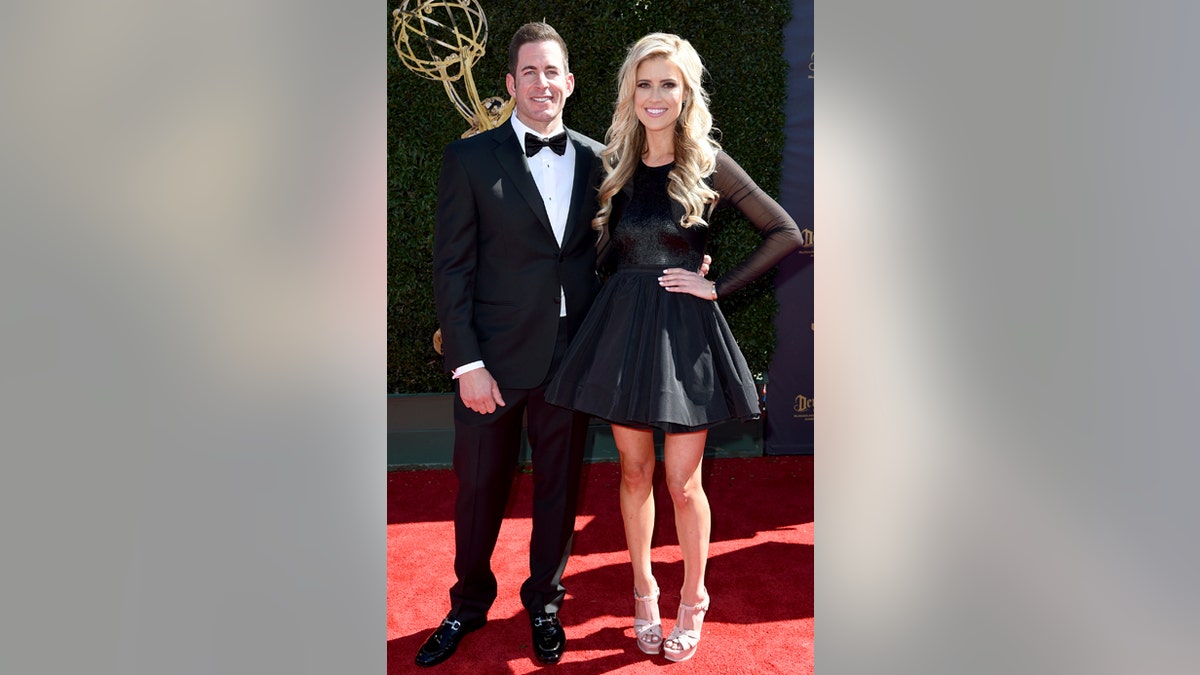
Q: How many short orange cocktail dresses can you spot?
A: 0